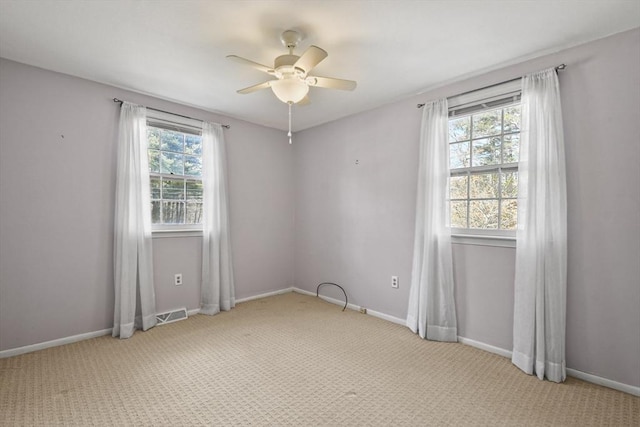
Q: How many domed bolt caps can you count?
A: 0